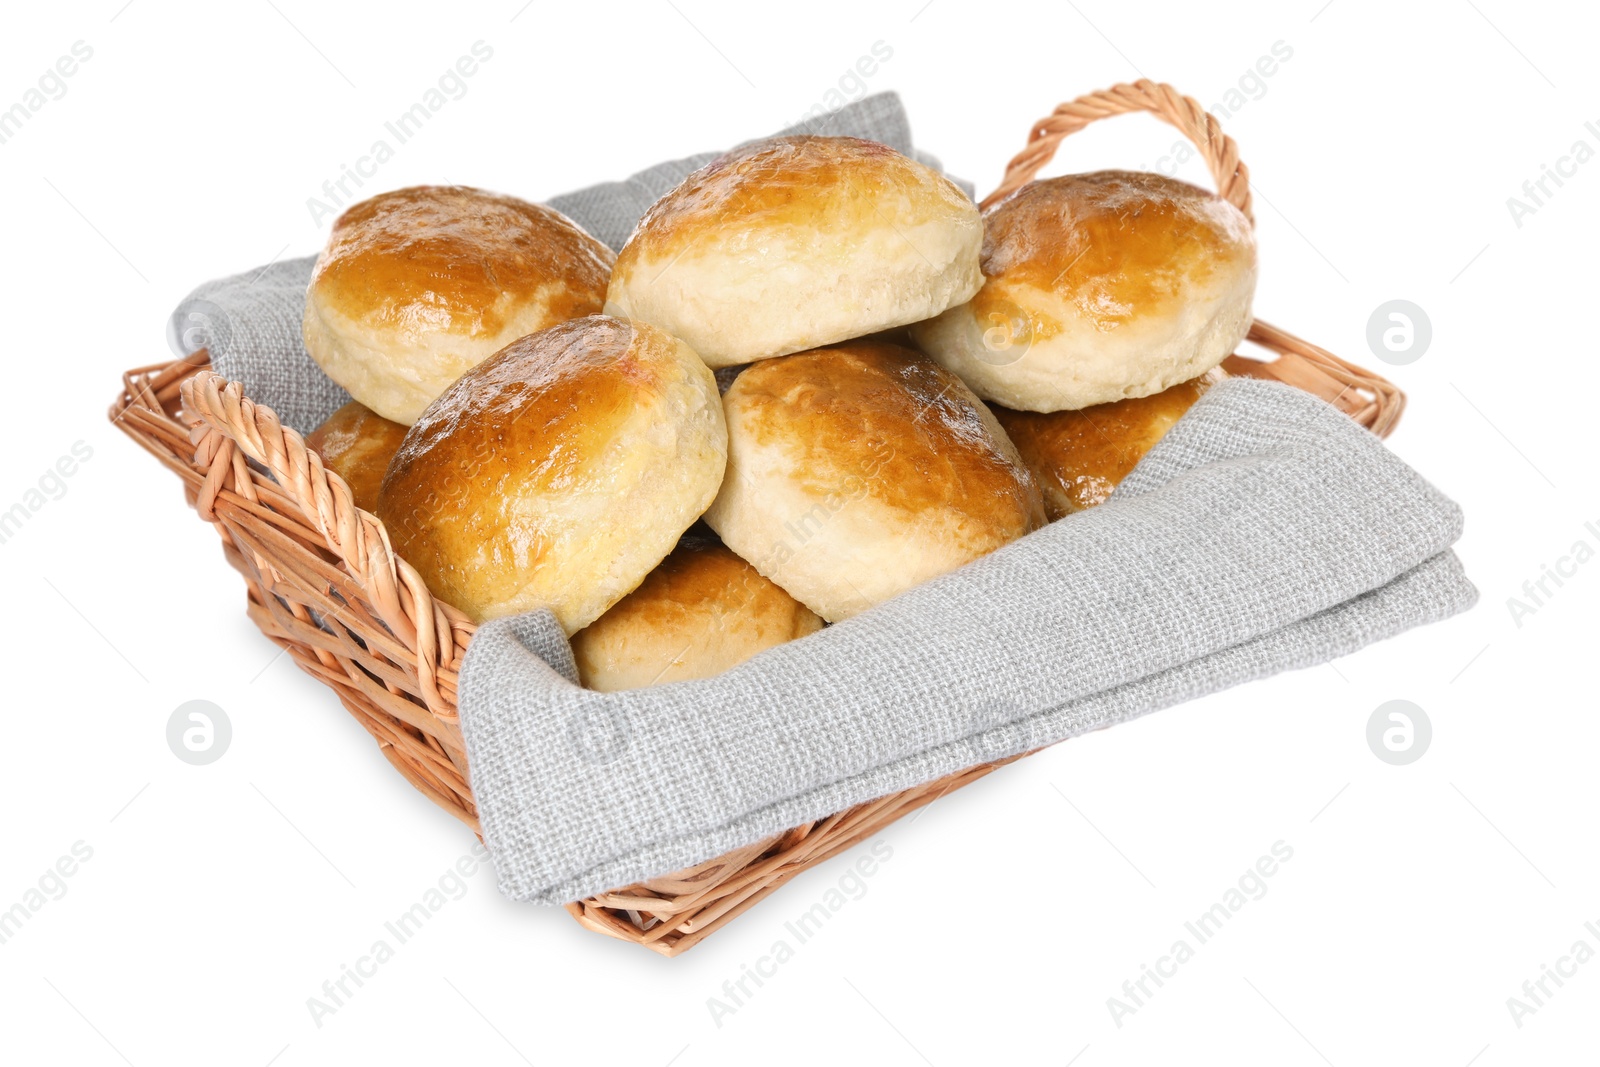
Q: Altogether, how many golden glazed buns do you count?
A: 8